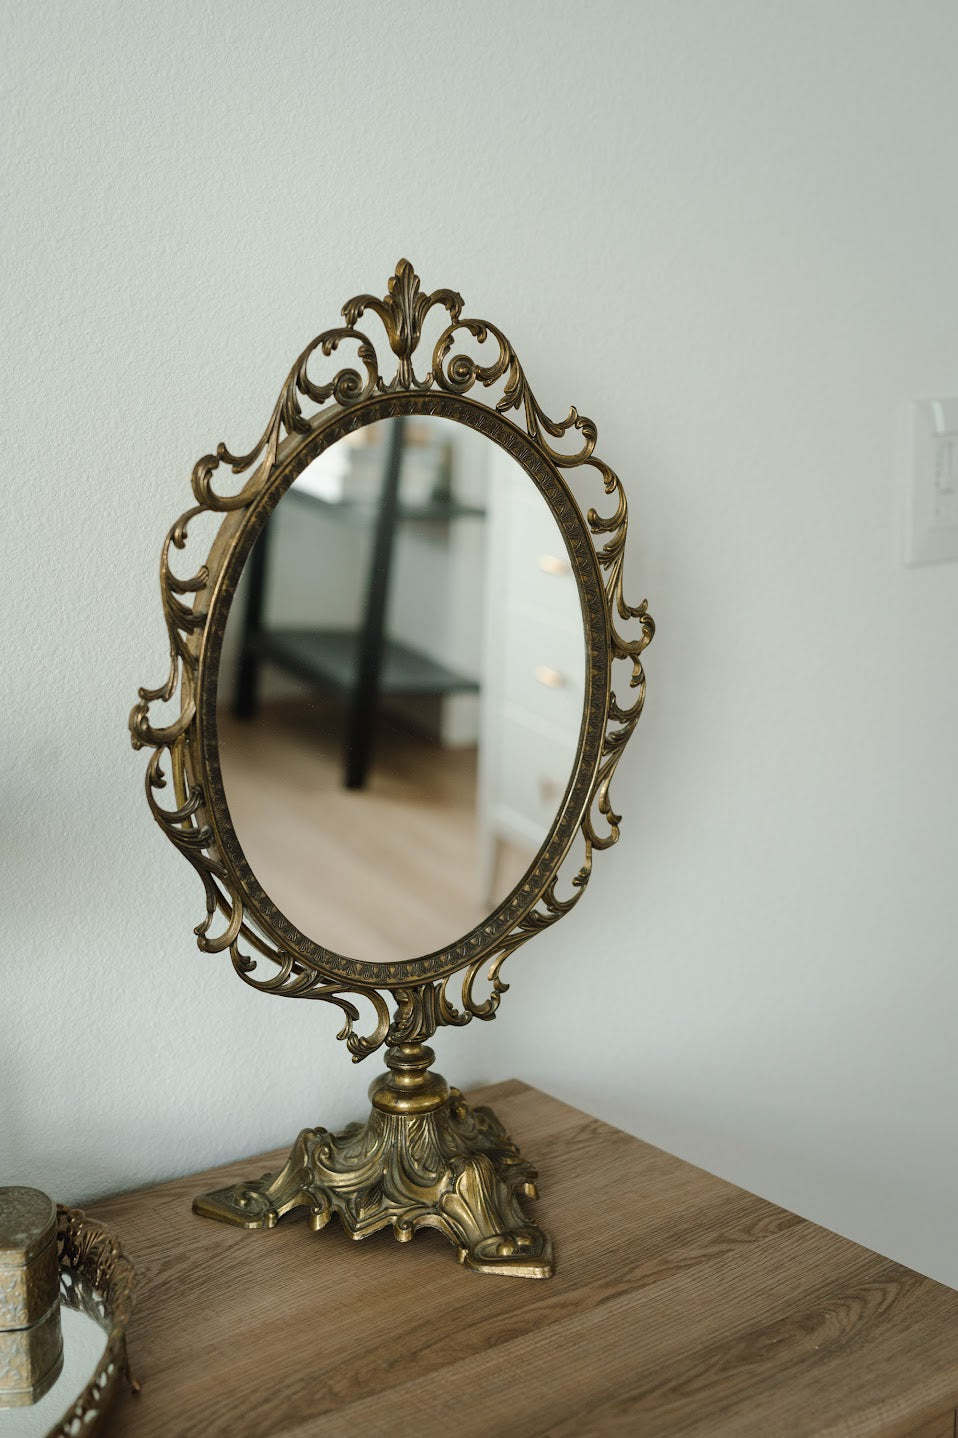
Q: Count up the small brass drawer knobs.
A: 3